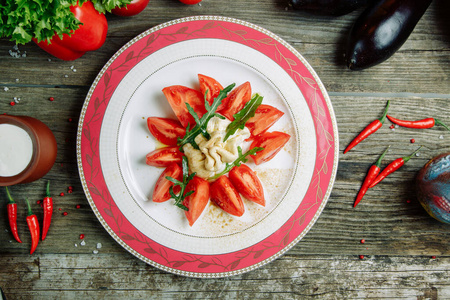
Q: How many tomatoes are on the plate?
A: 11